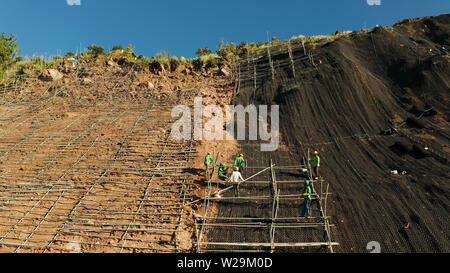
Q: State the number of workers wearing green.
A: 5